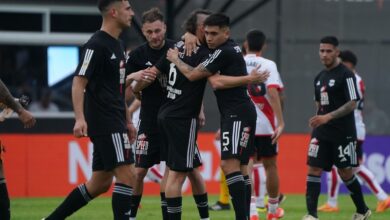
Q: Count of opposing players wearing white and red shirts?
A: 2